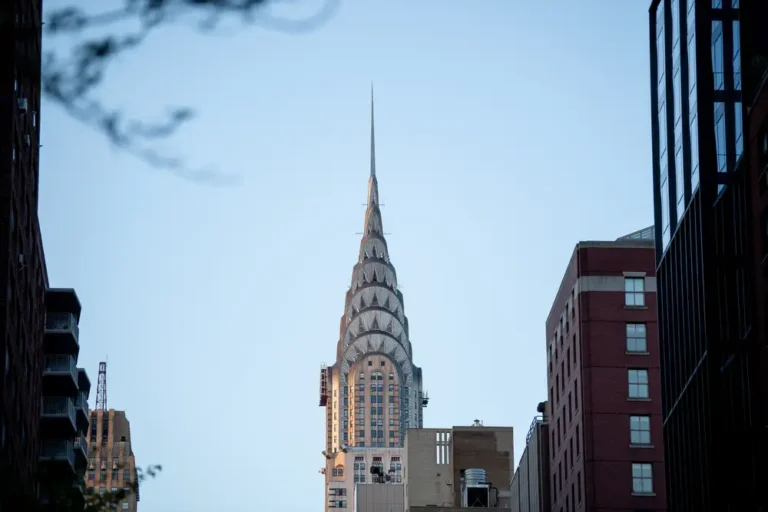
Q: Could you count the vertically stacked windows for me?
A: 5